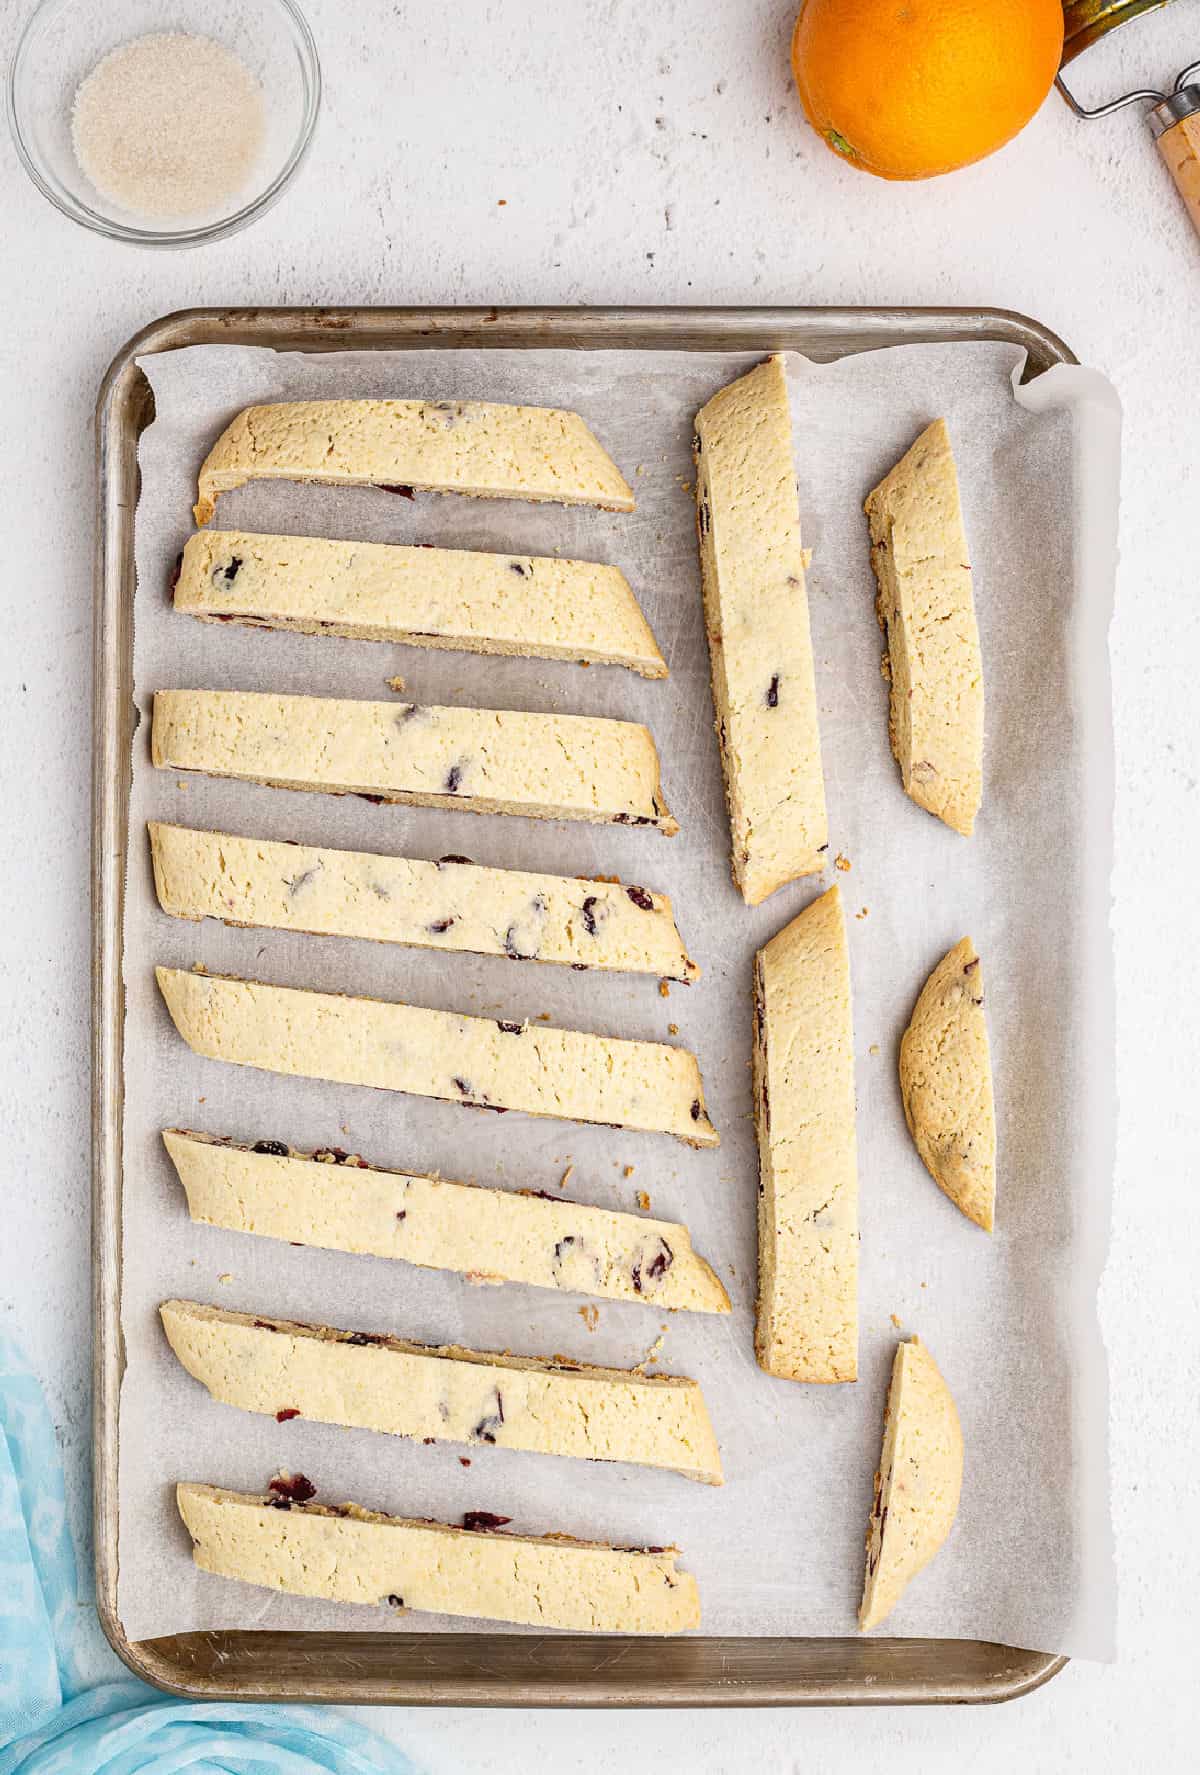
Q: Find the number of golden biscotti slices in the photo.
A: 13